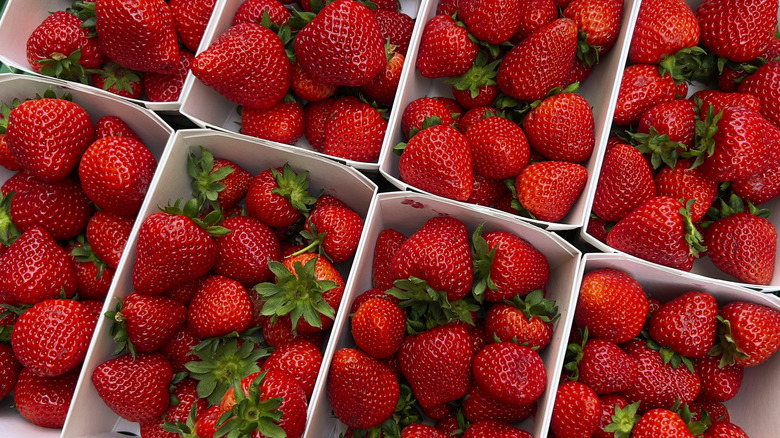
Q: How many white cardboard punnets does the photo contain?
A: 8